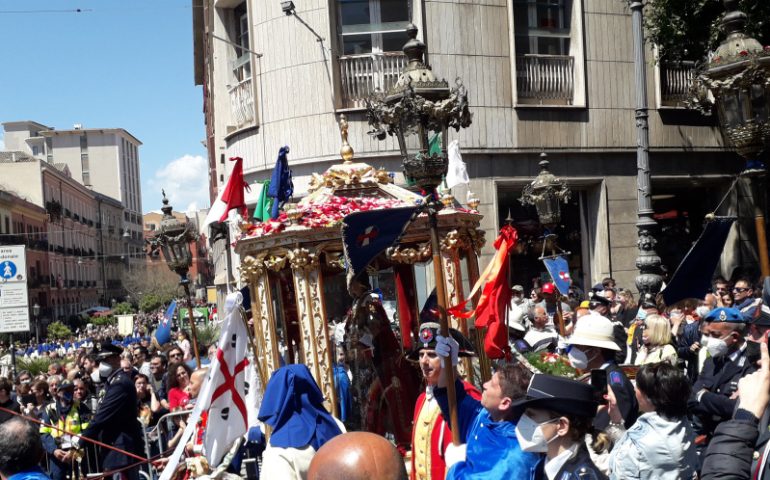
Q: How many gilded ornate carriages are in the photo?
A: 1